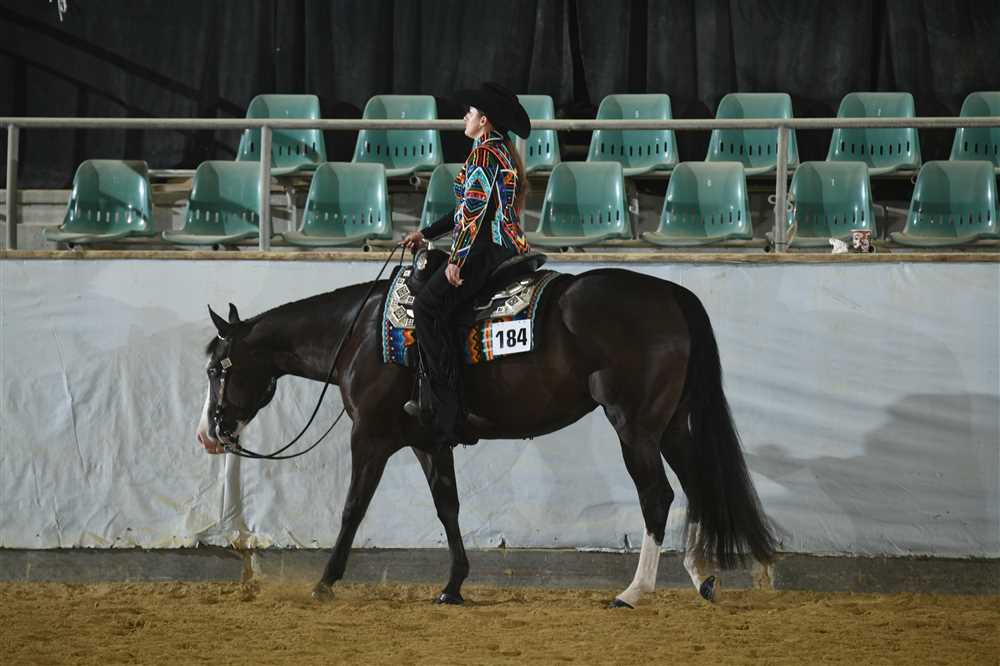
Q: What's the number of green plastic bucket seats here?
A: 15